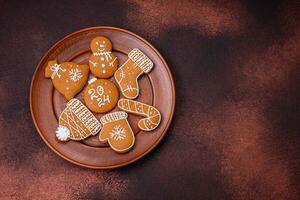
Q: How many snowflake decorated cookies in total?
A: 2